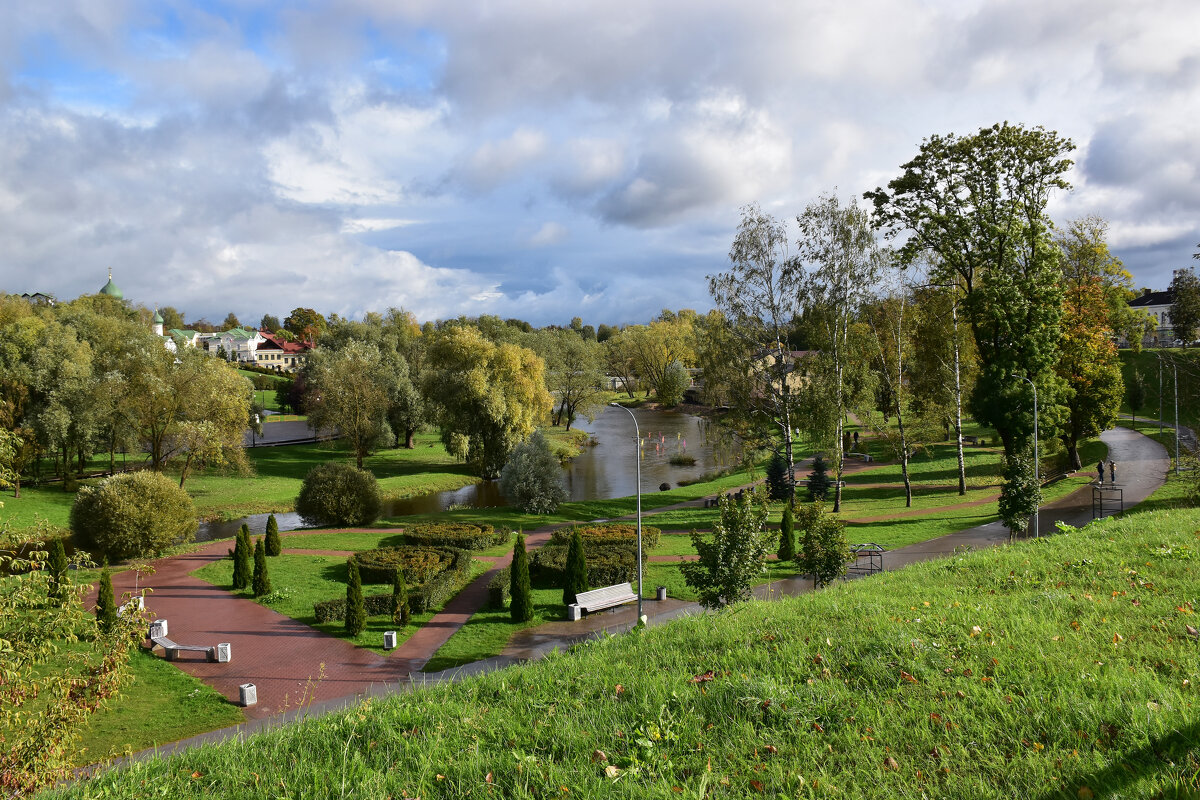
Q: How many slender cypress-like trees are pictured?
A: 11